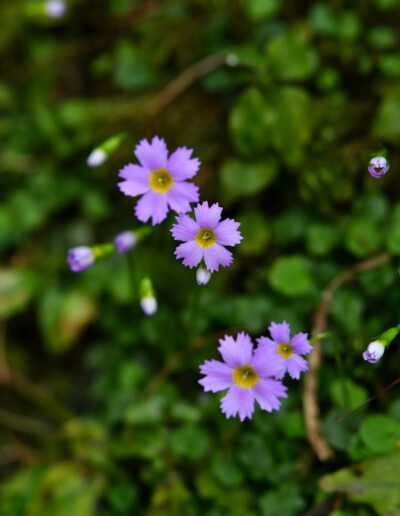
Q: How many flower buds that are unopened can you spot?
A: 8